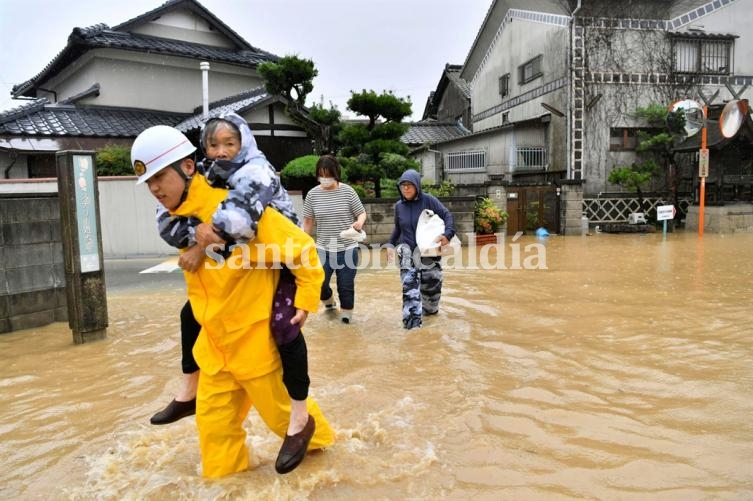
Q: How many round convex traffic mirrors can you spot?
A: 2